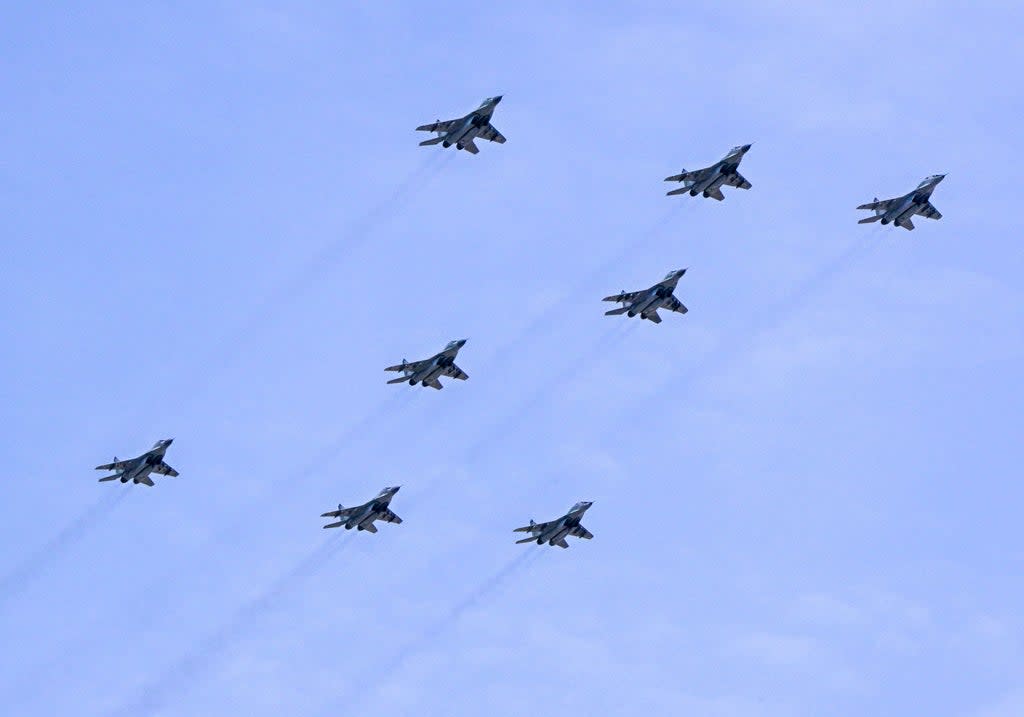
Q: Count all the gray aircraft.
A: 8